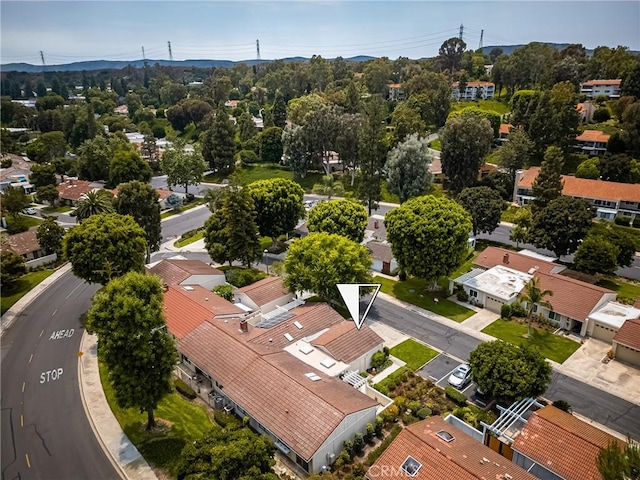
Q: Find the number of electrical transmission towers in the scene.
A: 6